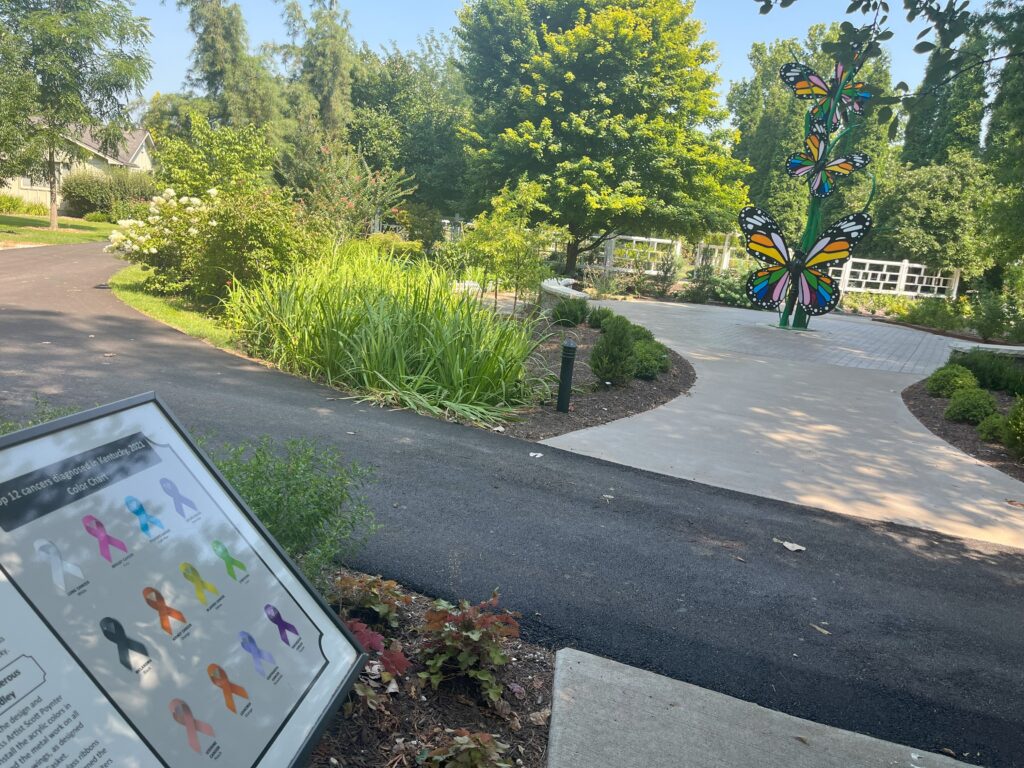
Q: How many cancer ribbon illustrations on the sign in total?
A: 12